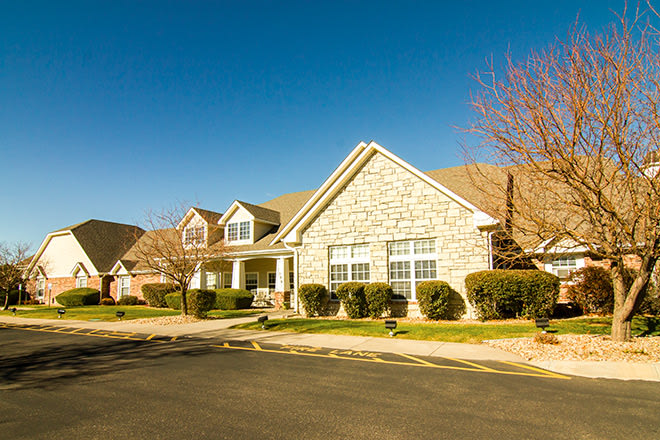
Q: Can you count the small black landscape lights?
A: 6